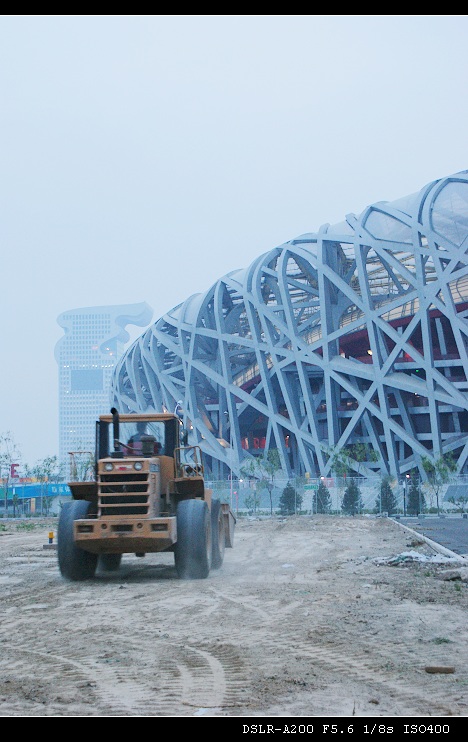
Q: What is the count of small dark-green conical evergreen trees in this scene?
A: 5